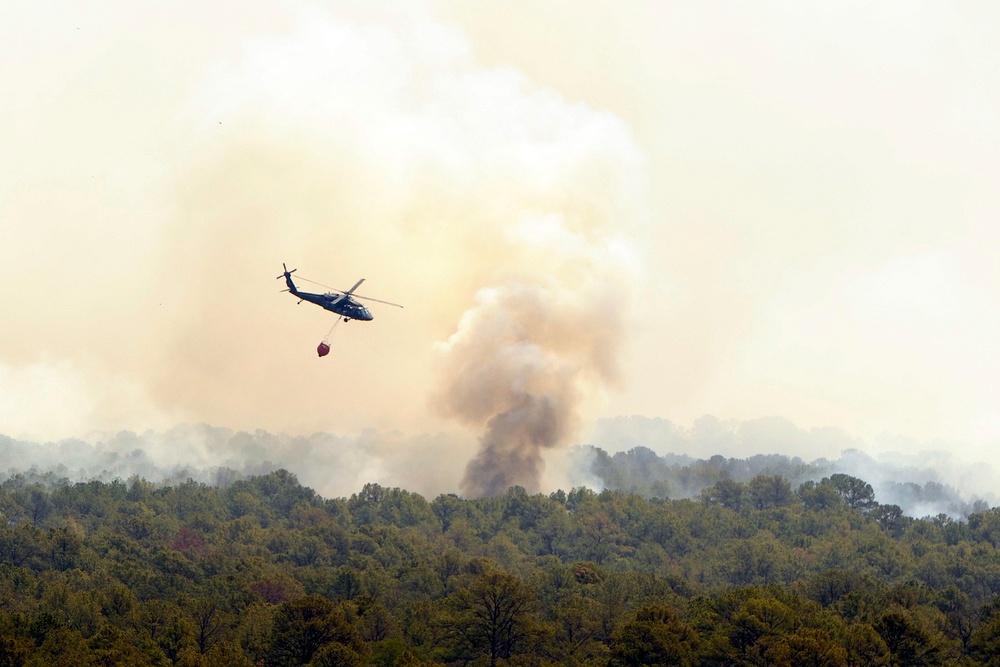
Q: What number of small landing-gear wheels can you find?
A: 2